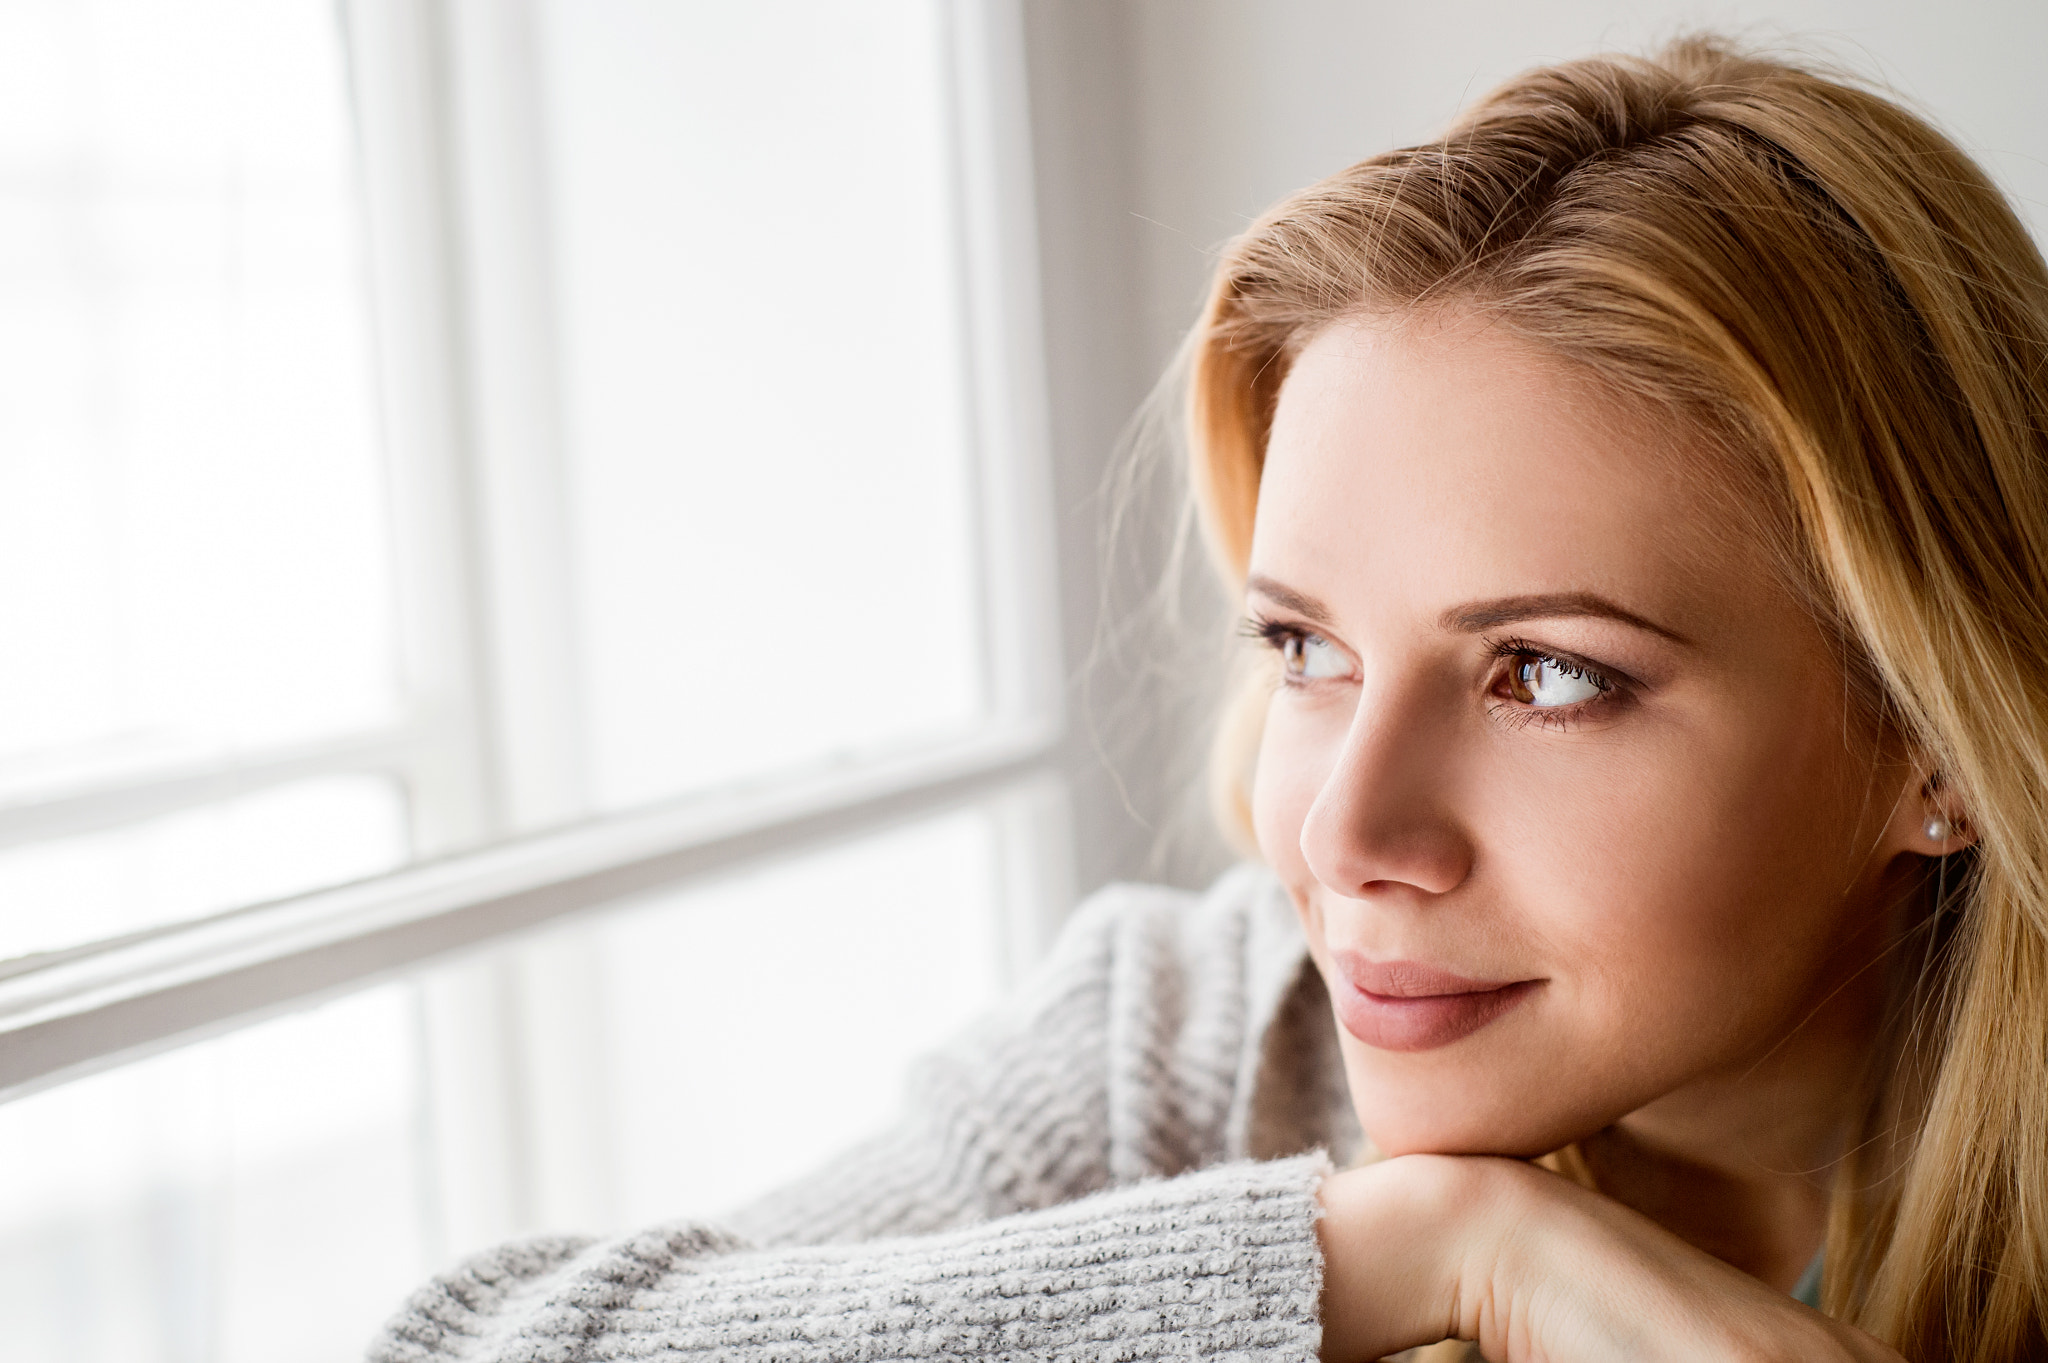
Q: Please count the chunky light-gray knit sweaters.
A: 1